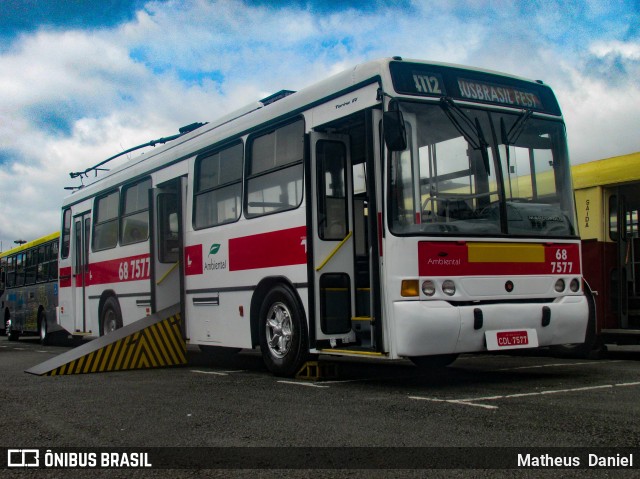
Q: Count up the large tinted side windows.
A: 4